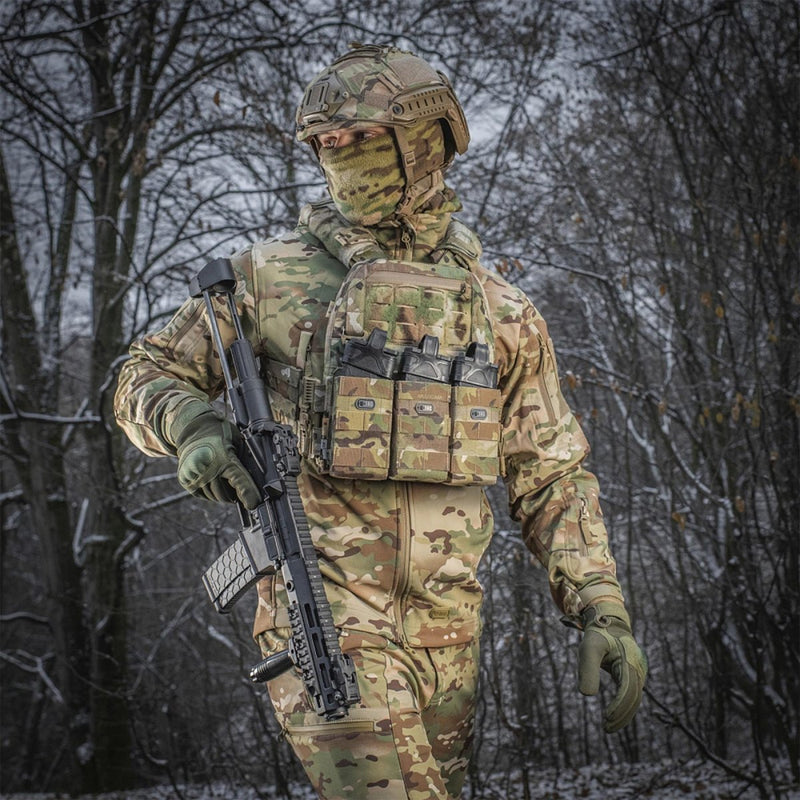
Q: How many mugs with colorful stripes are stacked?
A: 0